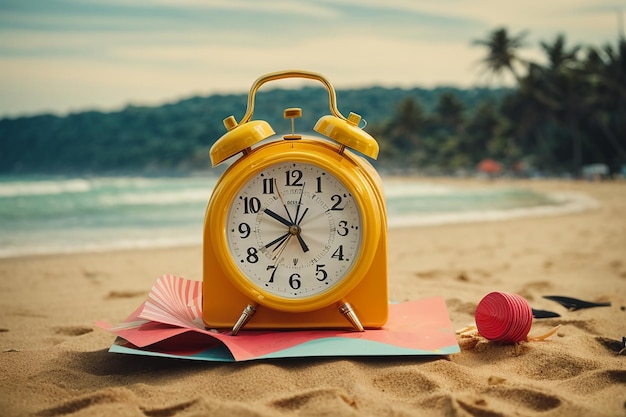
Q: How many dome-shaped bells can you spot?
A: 2